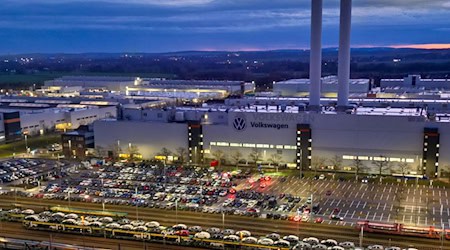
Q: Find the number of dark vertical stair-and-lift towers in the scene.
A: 3